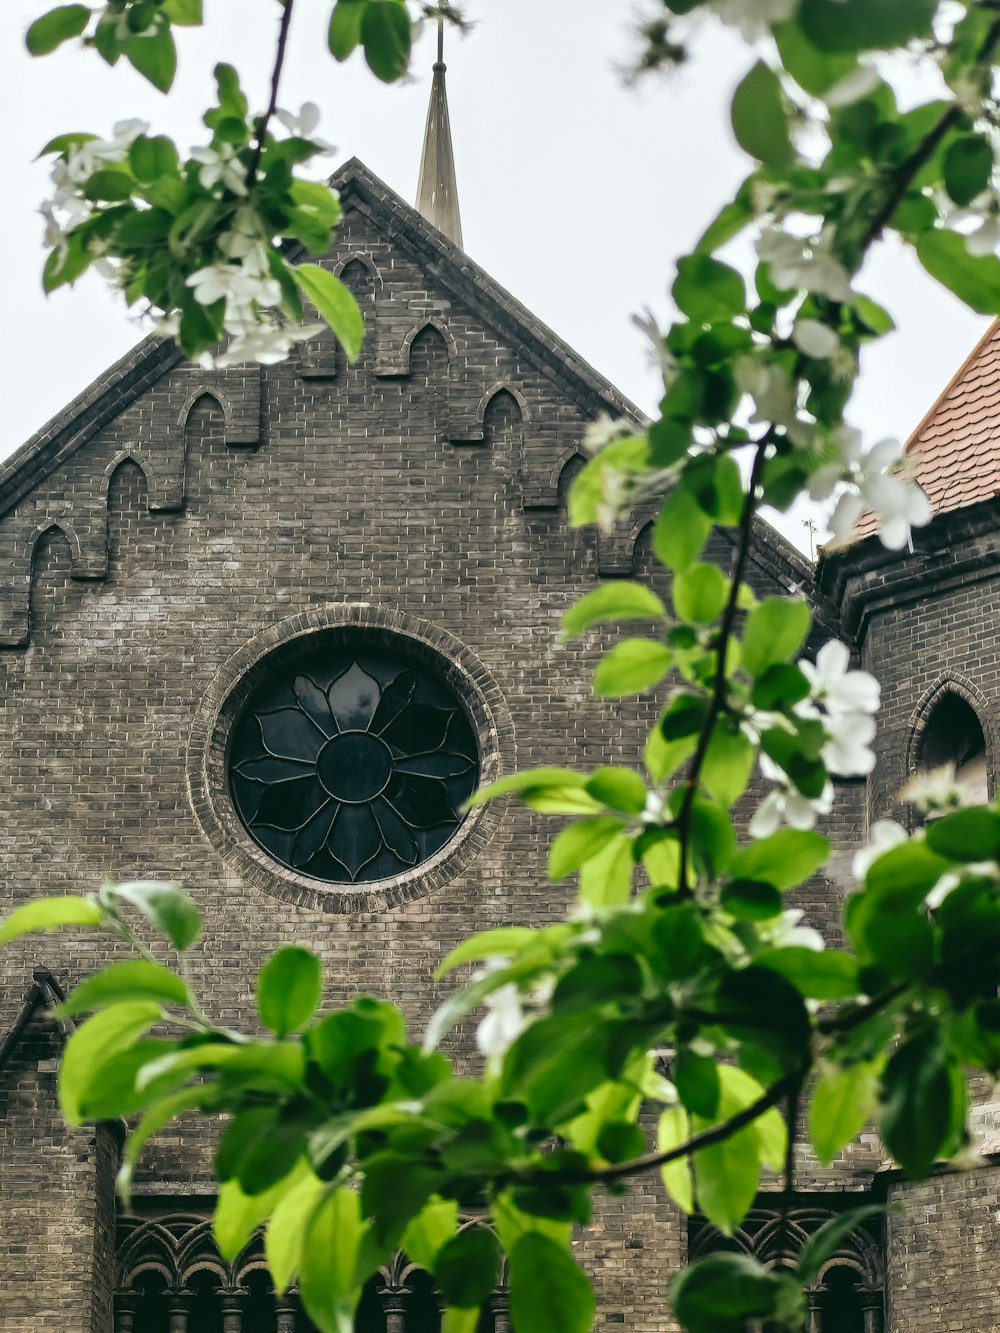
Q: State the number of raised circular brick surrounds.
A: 1